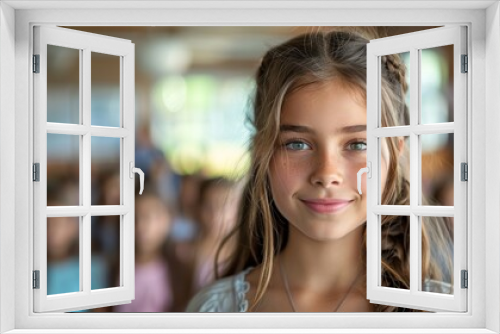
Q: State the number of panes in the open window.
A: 12